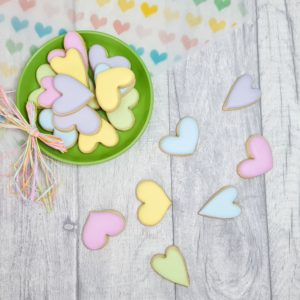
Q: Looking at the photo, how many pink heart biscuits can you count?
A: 4